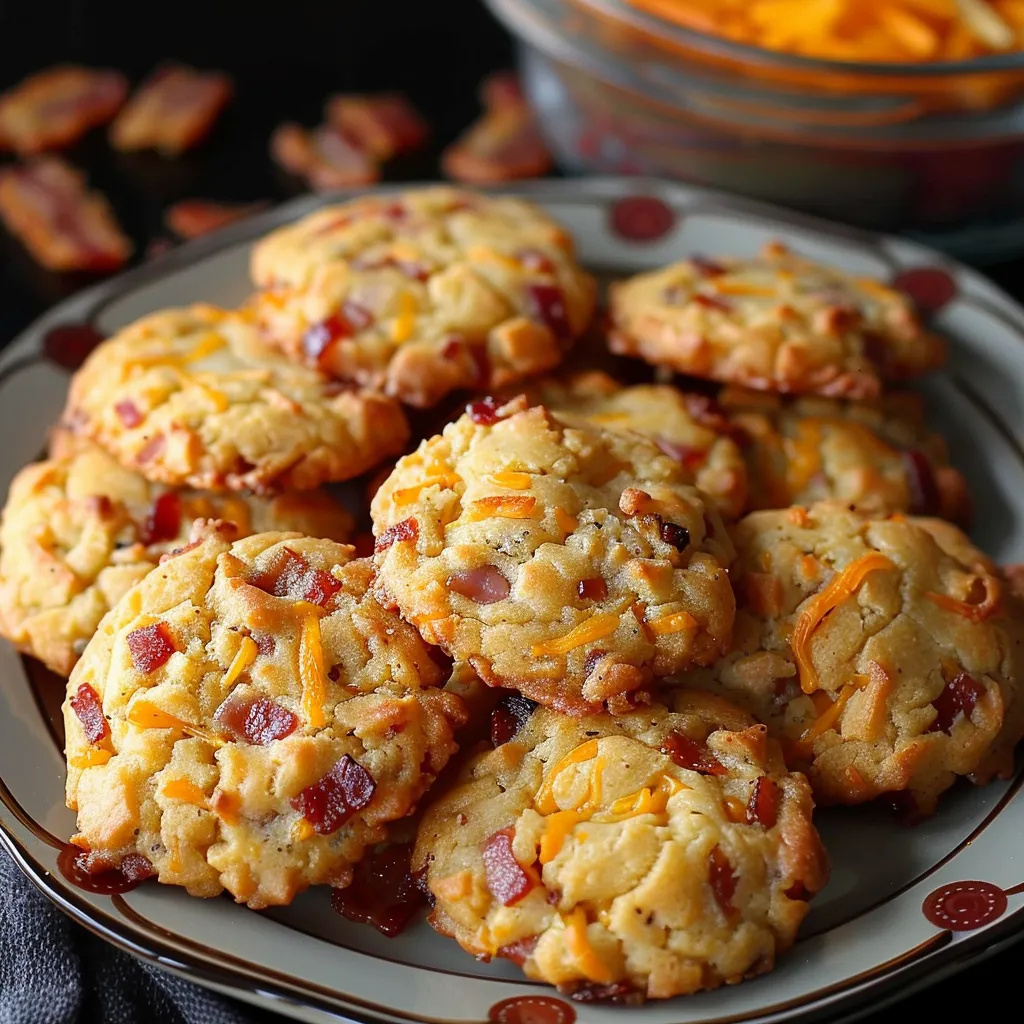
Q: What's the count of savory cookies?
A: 10